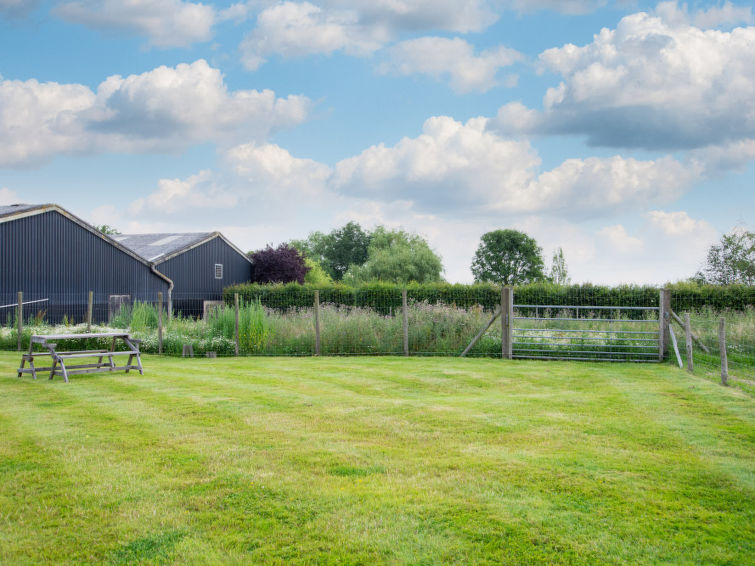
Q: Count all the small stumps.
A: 2